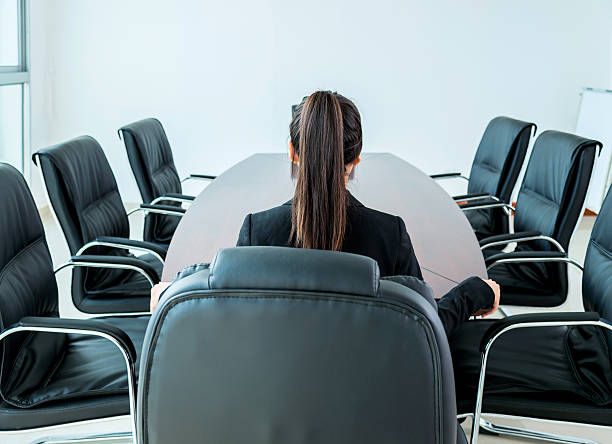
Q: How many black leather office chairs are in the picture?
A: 7